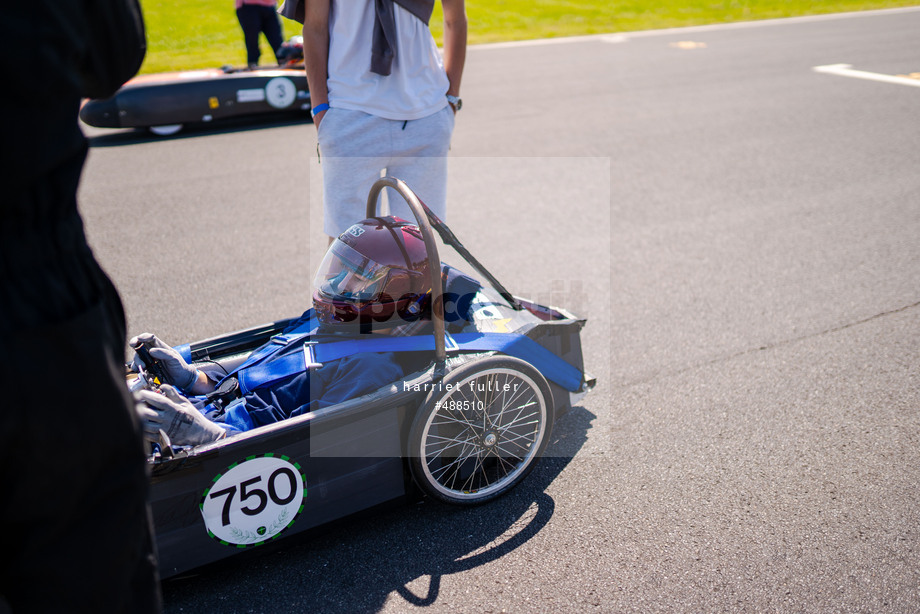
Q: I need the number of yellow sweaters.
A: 0